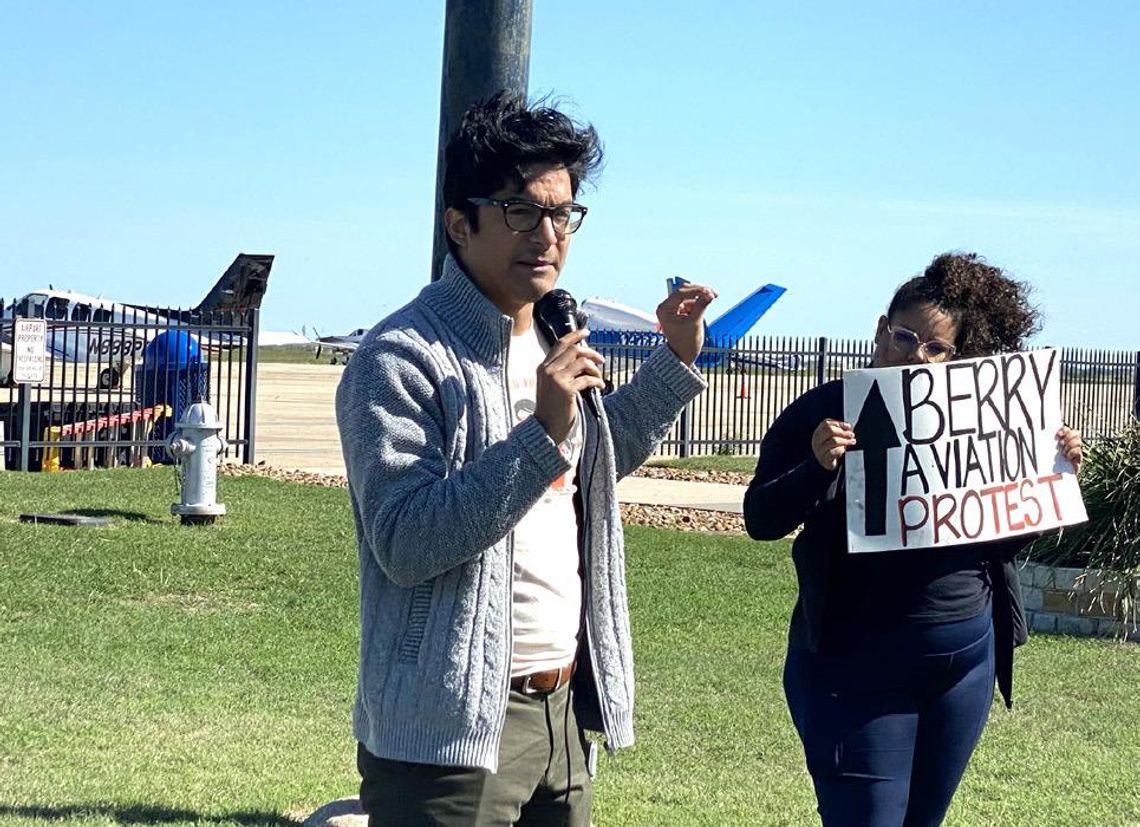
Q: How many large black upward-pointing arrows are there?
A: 1